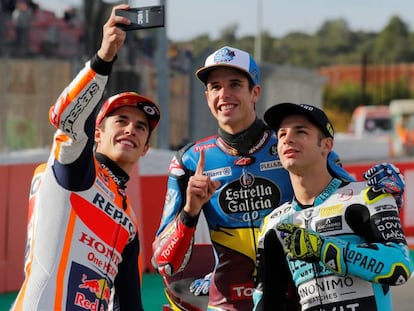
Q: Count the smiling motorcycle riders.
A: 2